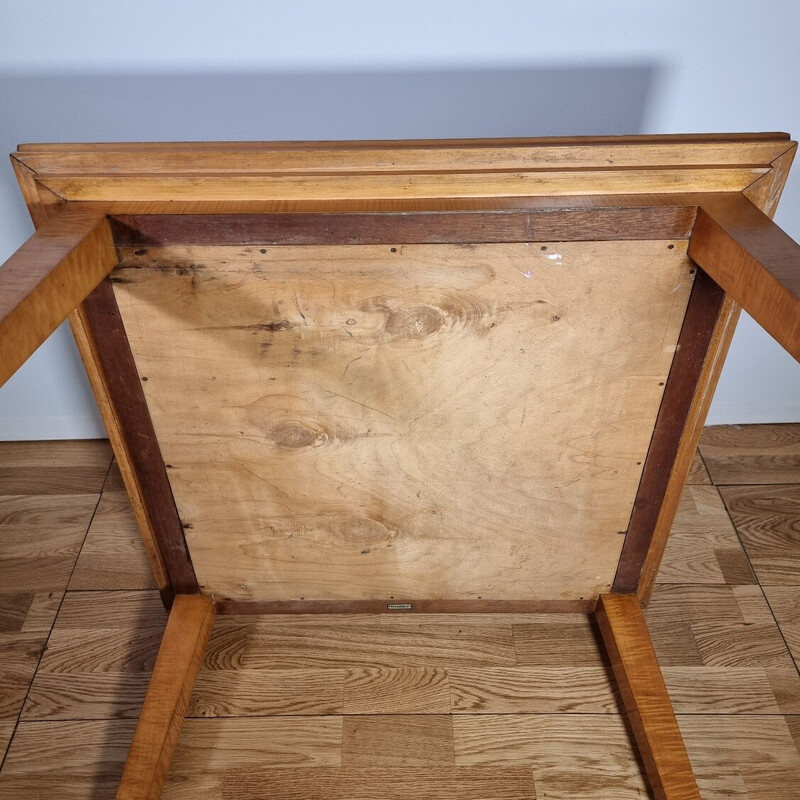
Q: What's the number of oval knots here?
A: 3